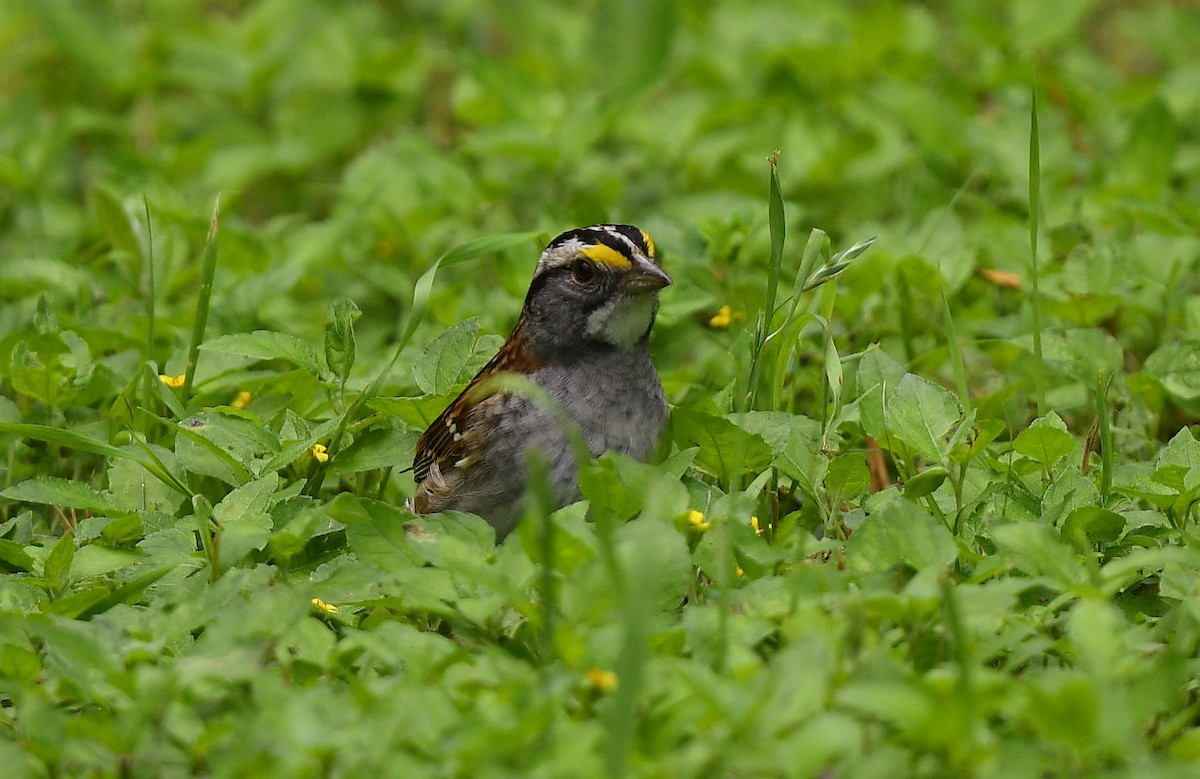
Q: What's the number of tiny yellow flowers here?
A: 9